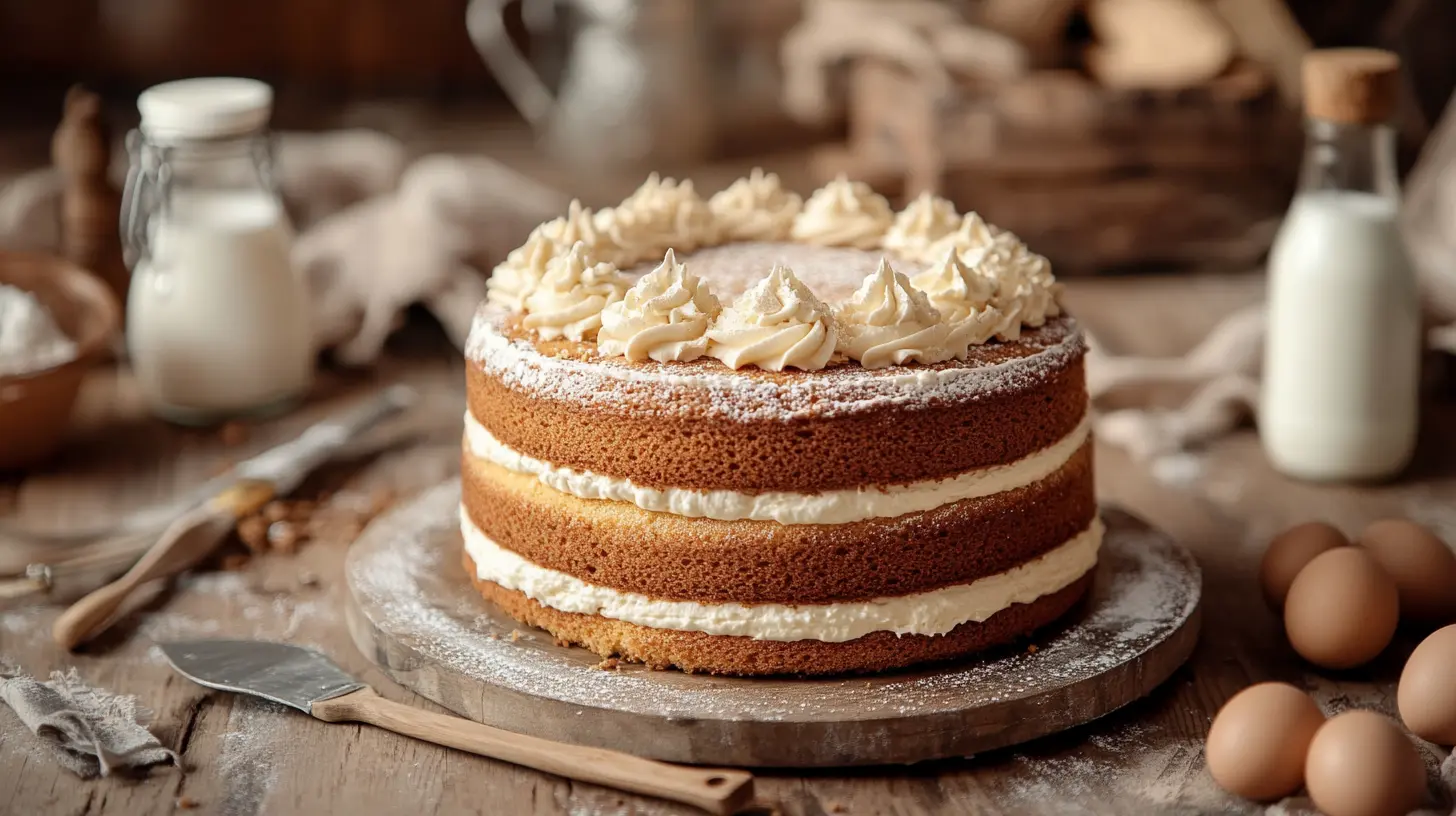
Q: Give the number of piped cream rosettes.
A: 13